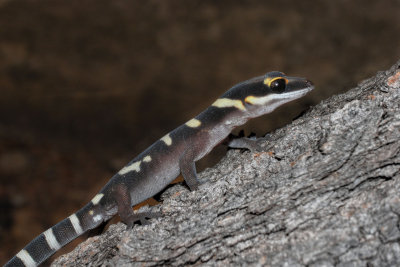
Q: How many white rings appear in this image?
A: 3